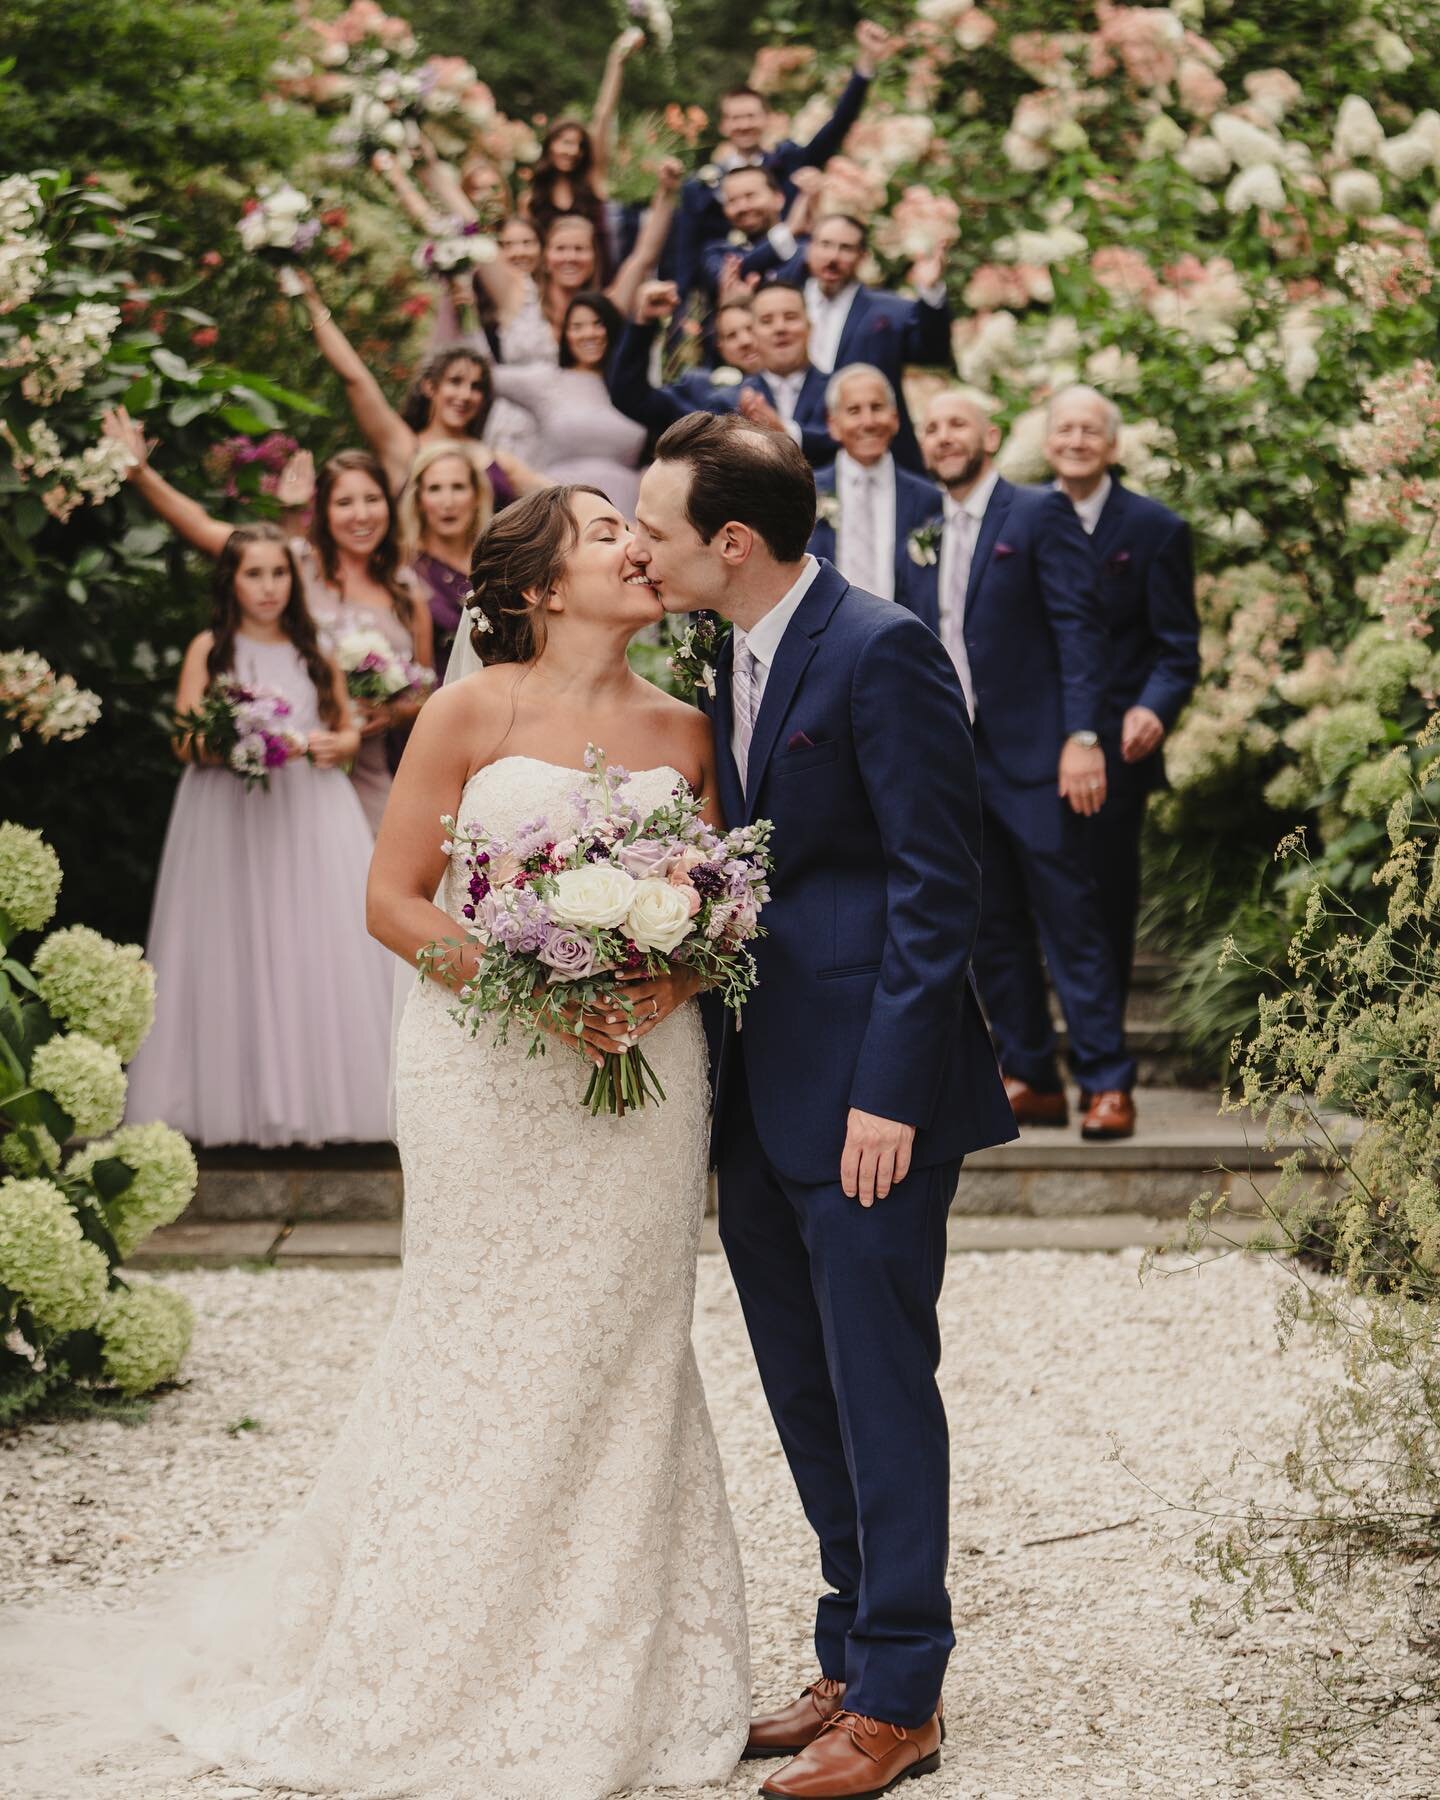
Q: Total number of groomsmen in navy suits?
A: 8